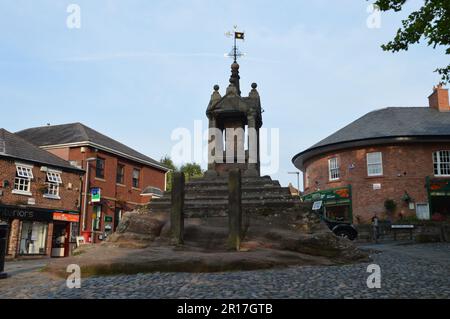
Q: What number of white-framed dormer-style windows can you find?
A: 2